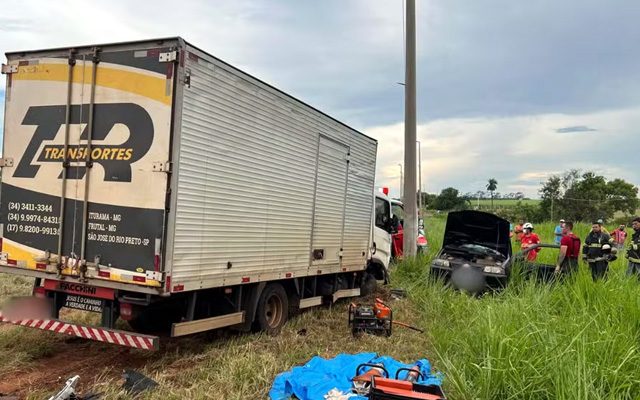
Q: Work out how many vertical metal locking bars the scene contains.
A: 2